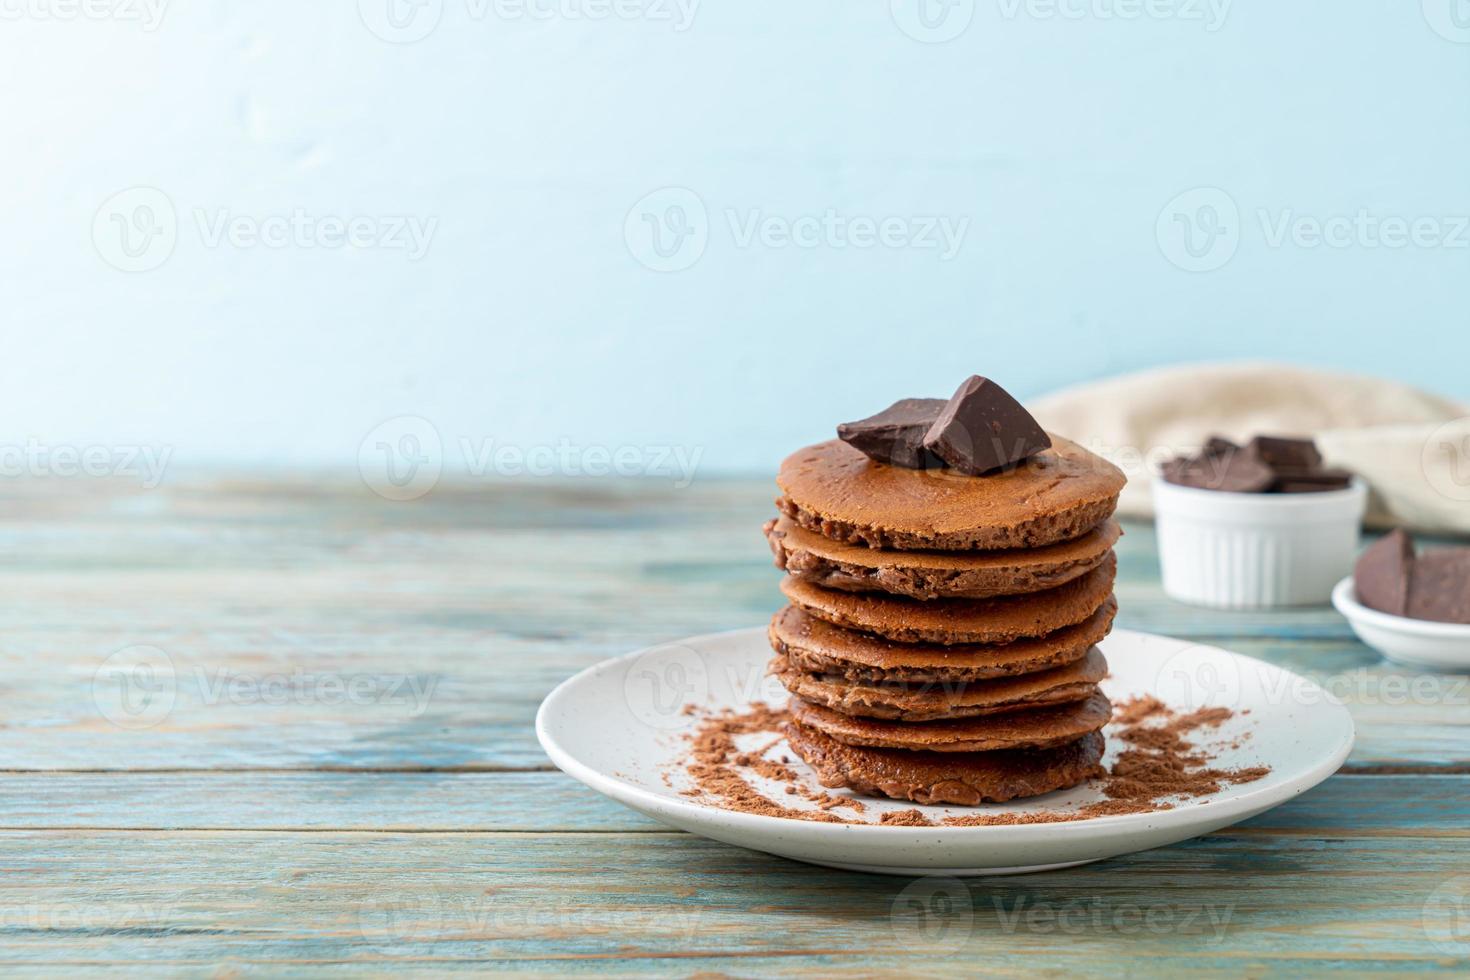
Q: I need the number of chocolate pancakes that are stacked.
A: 7